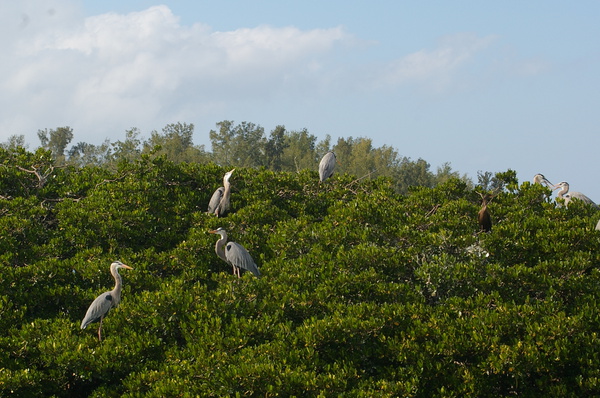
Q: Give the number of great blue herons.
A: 6